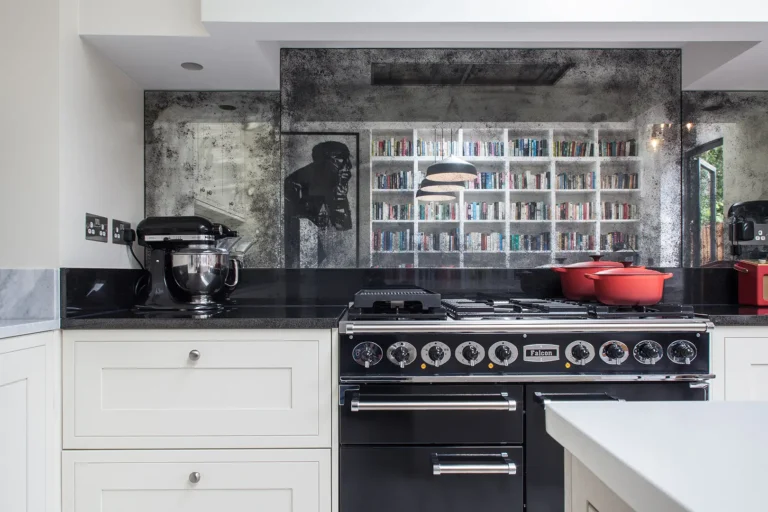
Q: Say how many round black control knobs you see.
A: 9